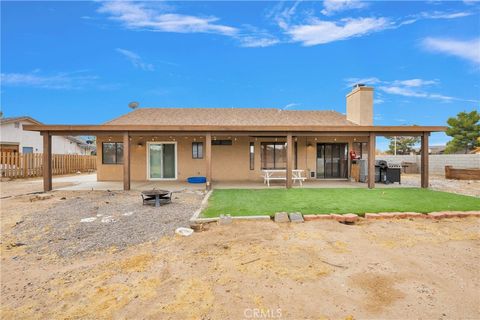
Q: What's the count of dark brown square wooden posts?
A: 6